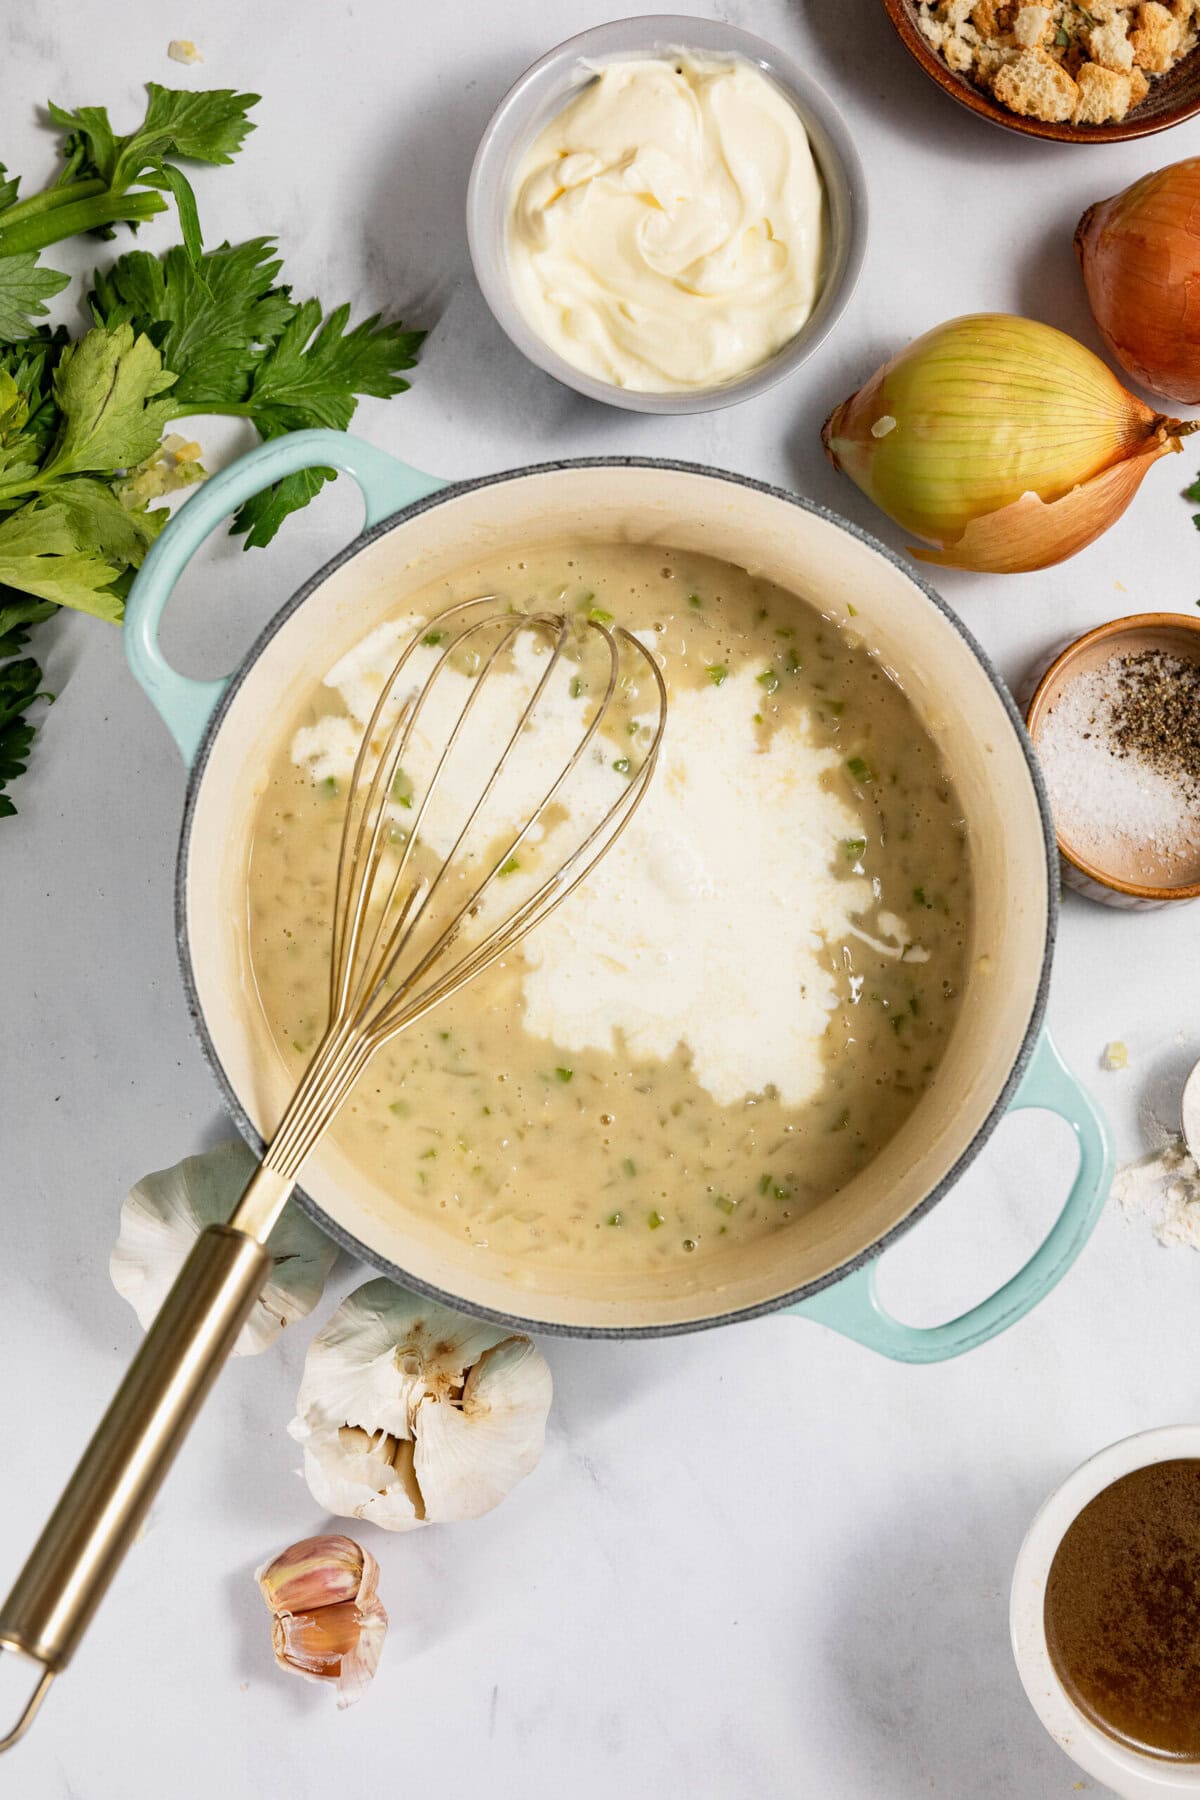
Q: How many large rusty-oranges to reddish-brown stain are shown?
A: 0